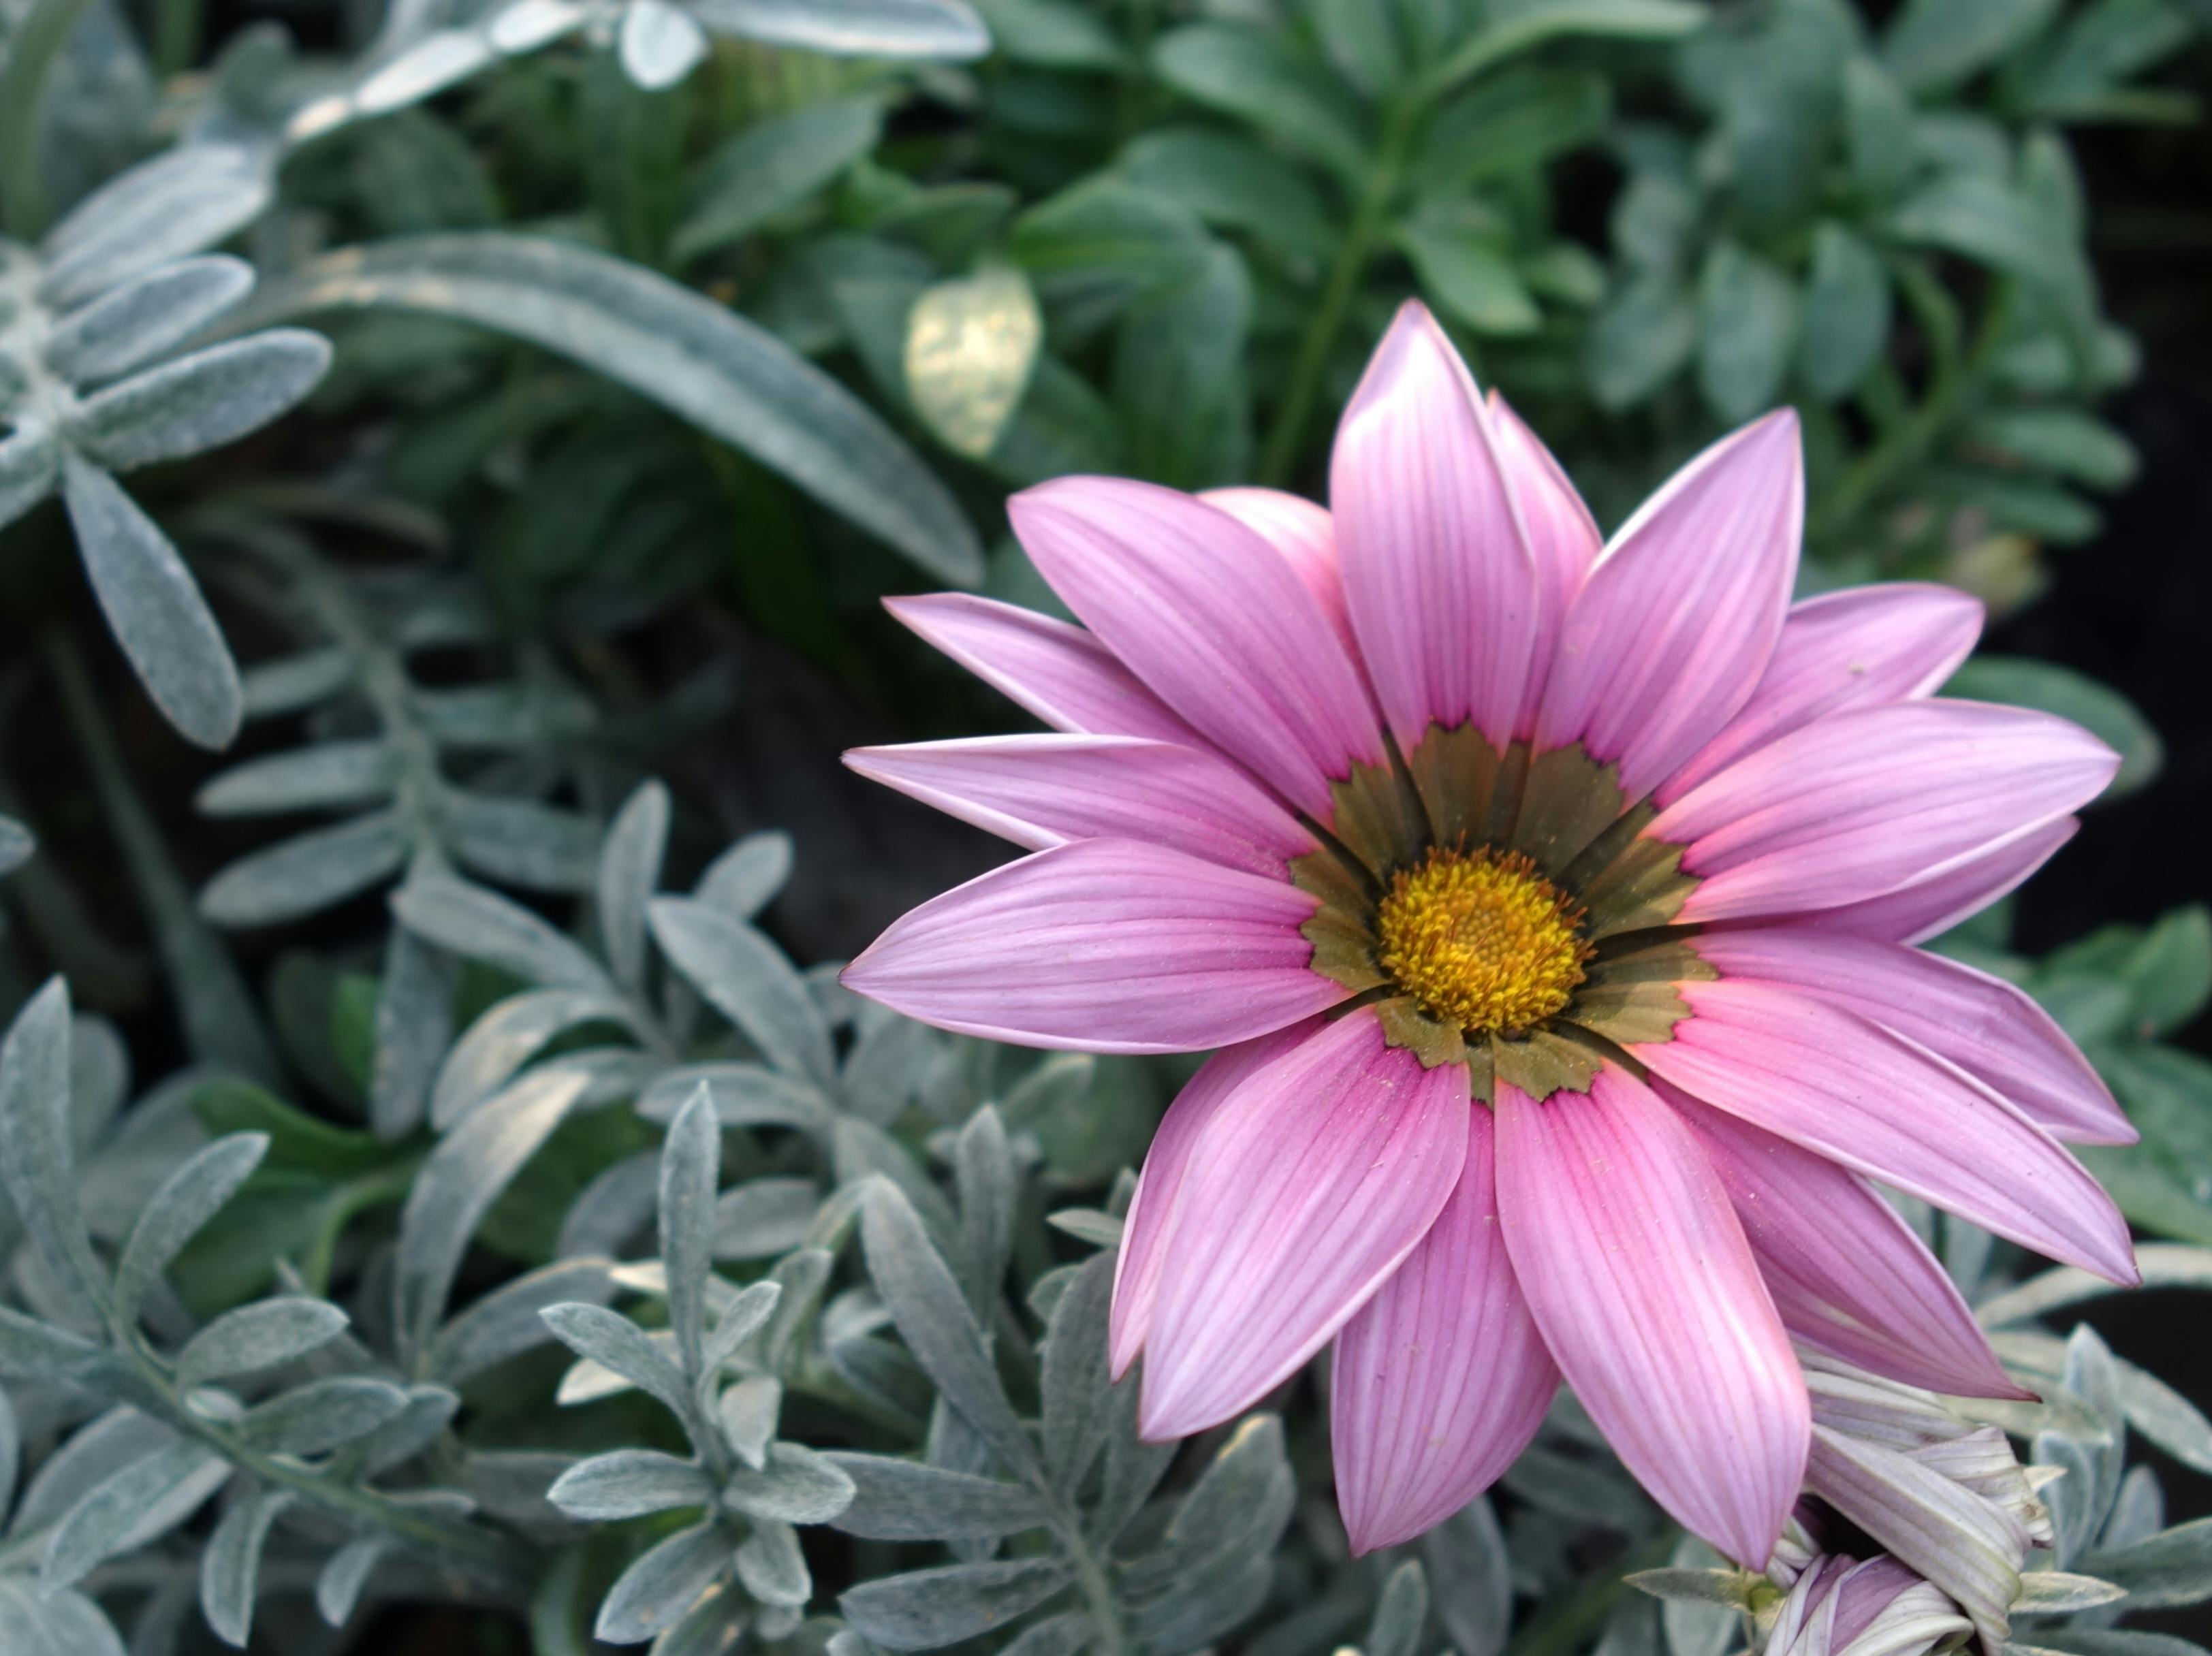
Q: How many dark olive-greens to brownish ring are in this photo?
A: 1